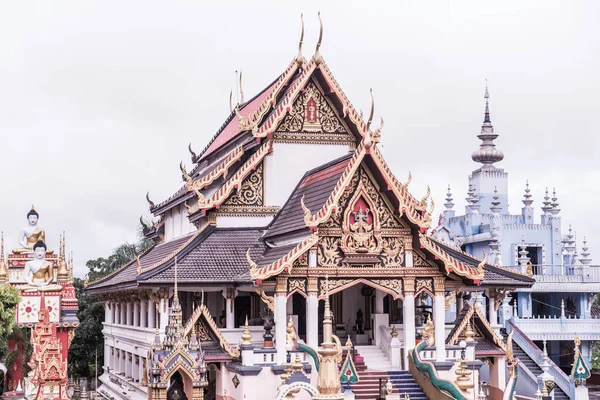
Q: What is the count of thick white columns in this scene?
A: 4